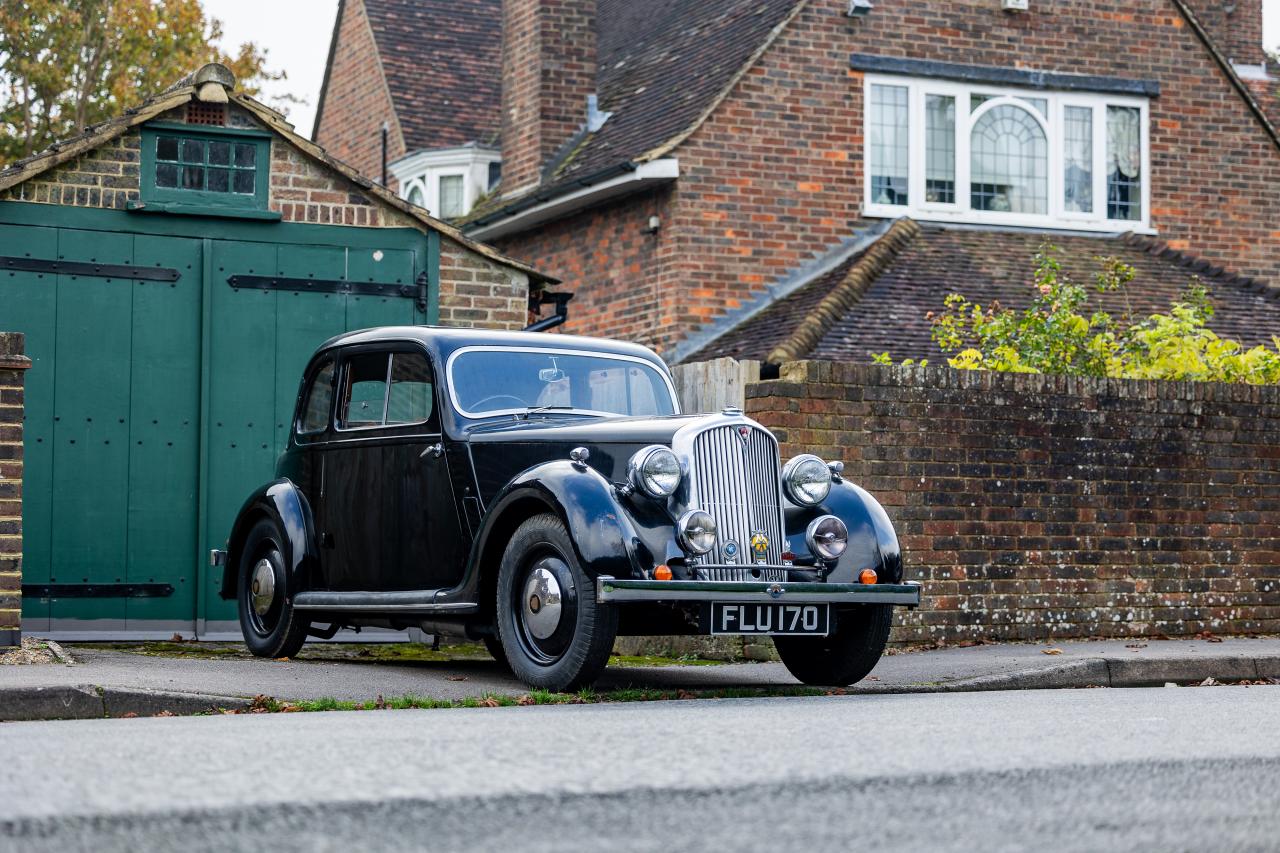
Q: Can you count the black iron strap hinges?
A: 3